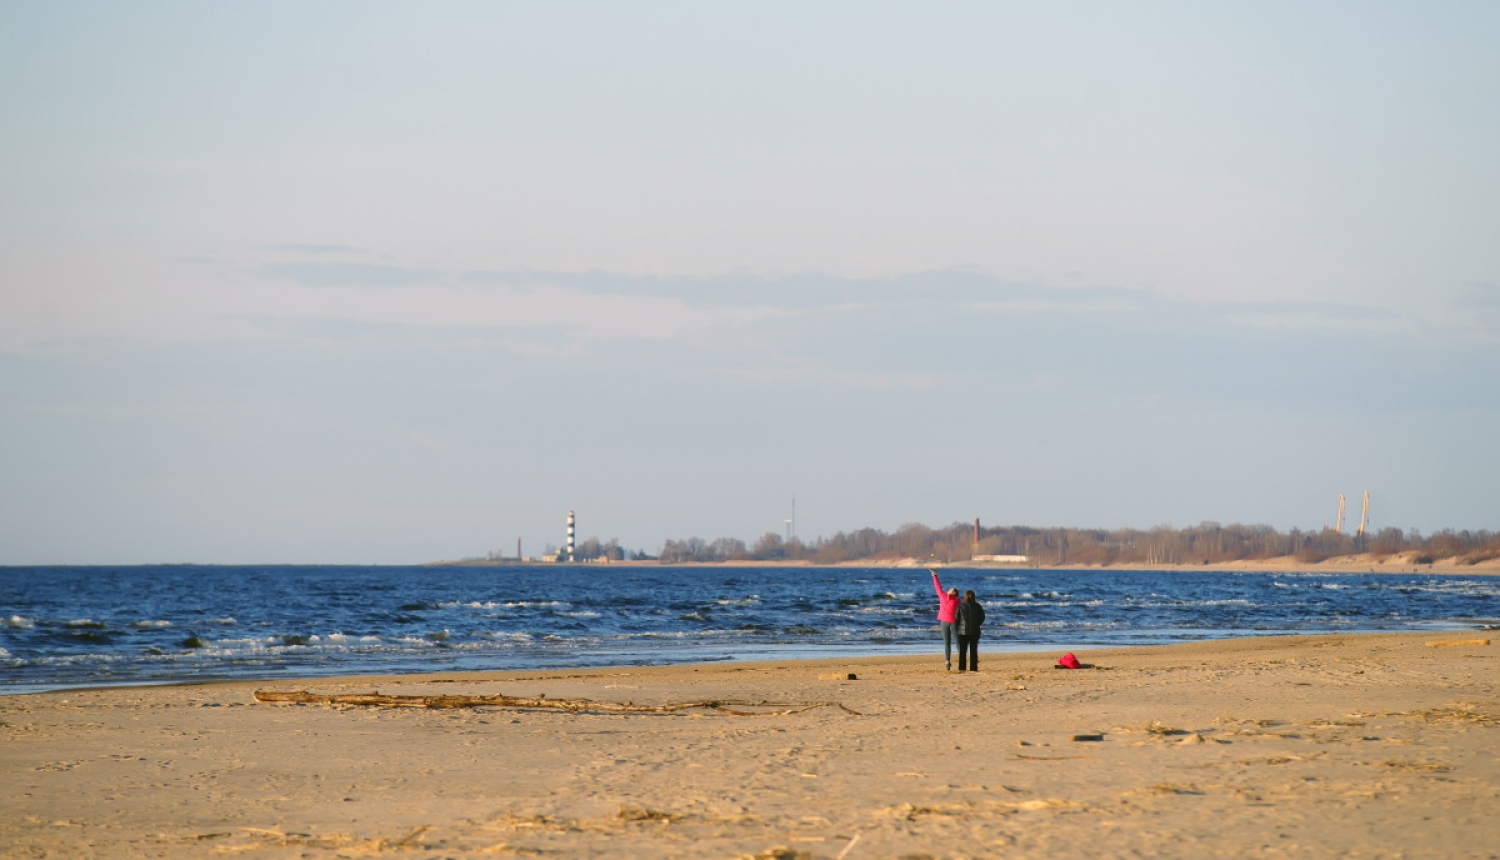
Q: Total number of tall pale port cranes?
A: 2